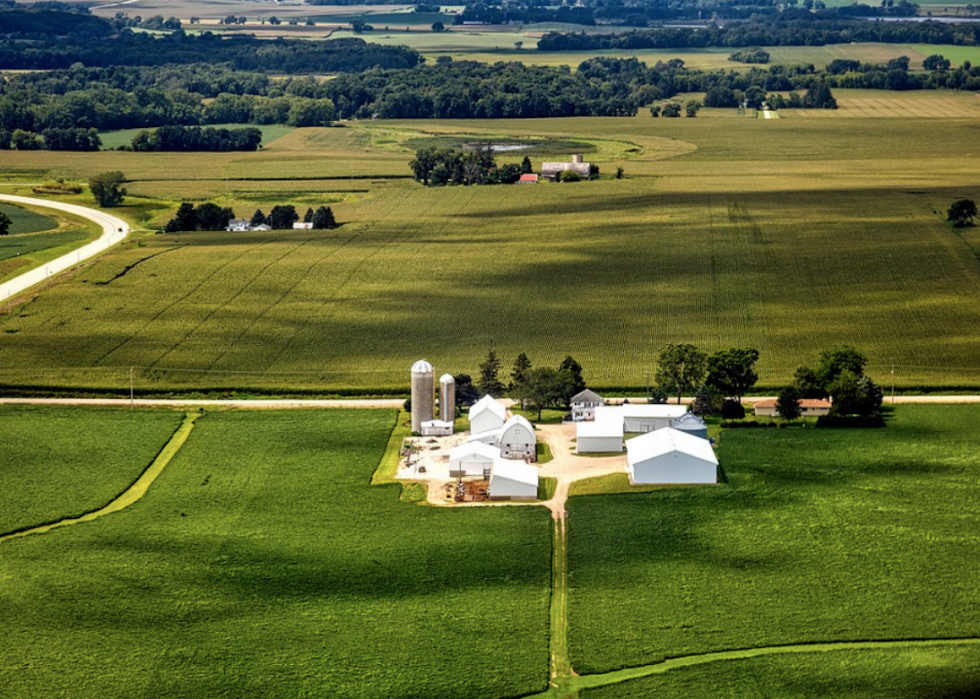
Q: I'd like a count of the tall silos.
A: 2